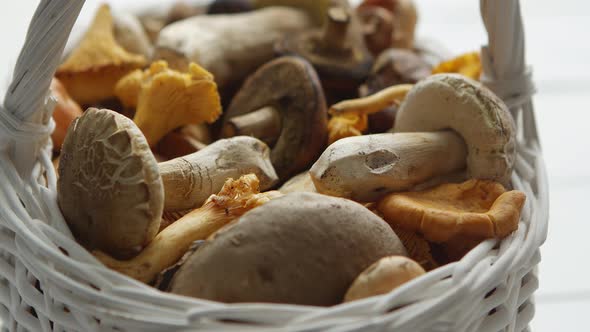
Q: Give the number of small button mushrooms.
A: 1